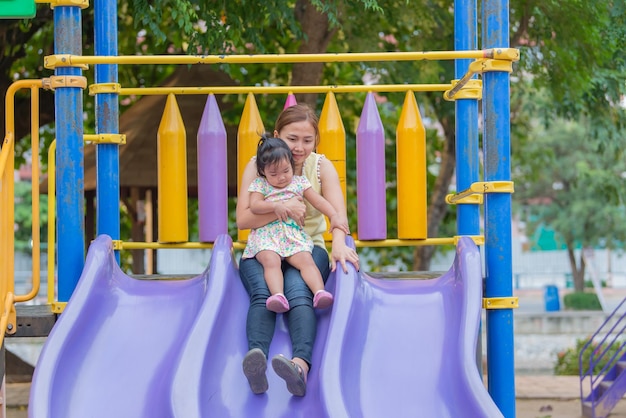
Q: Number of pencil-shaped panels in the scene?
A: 7